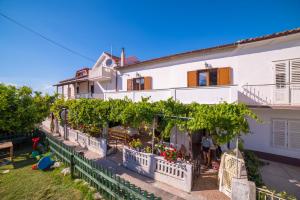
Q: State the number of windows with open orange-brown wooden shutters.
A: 2